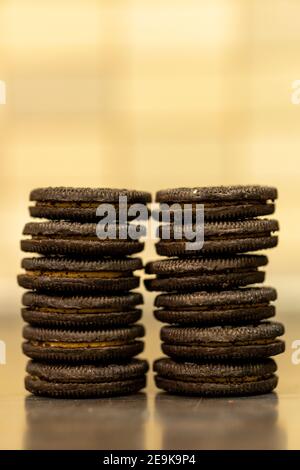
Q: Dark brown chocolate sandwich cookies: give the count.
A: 12